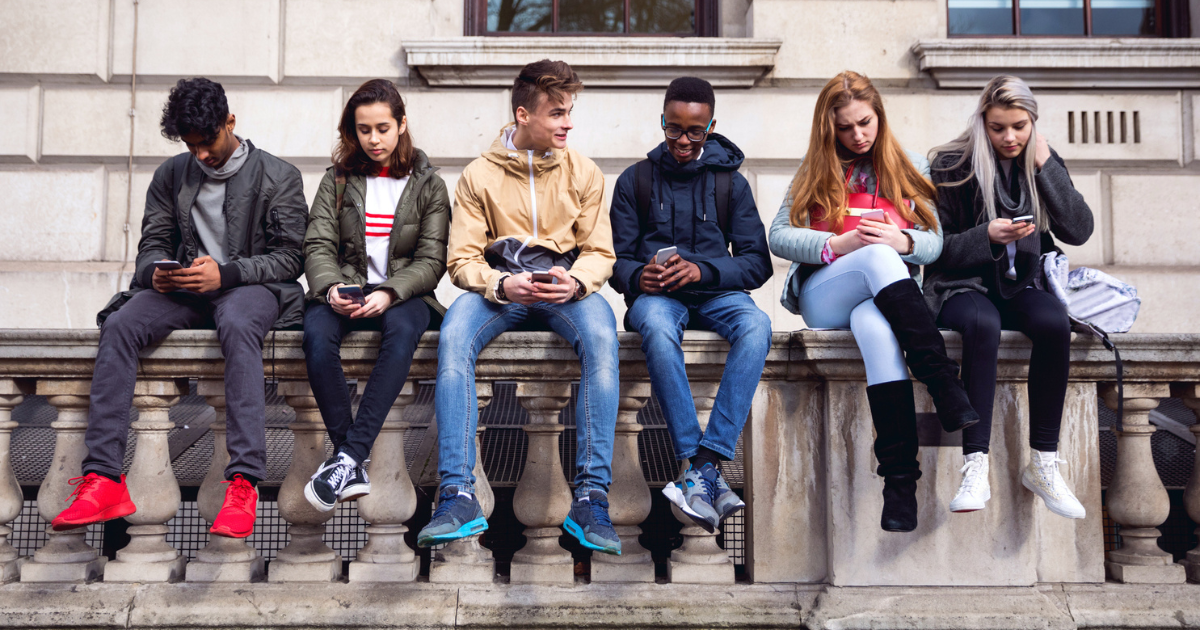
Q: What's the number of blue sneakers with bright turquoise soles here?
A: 2